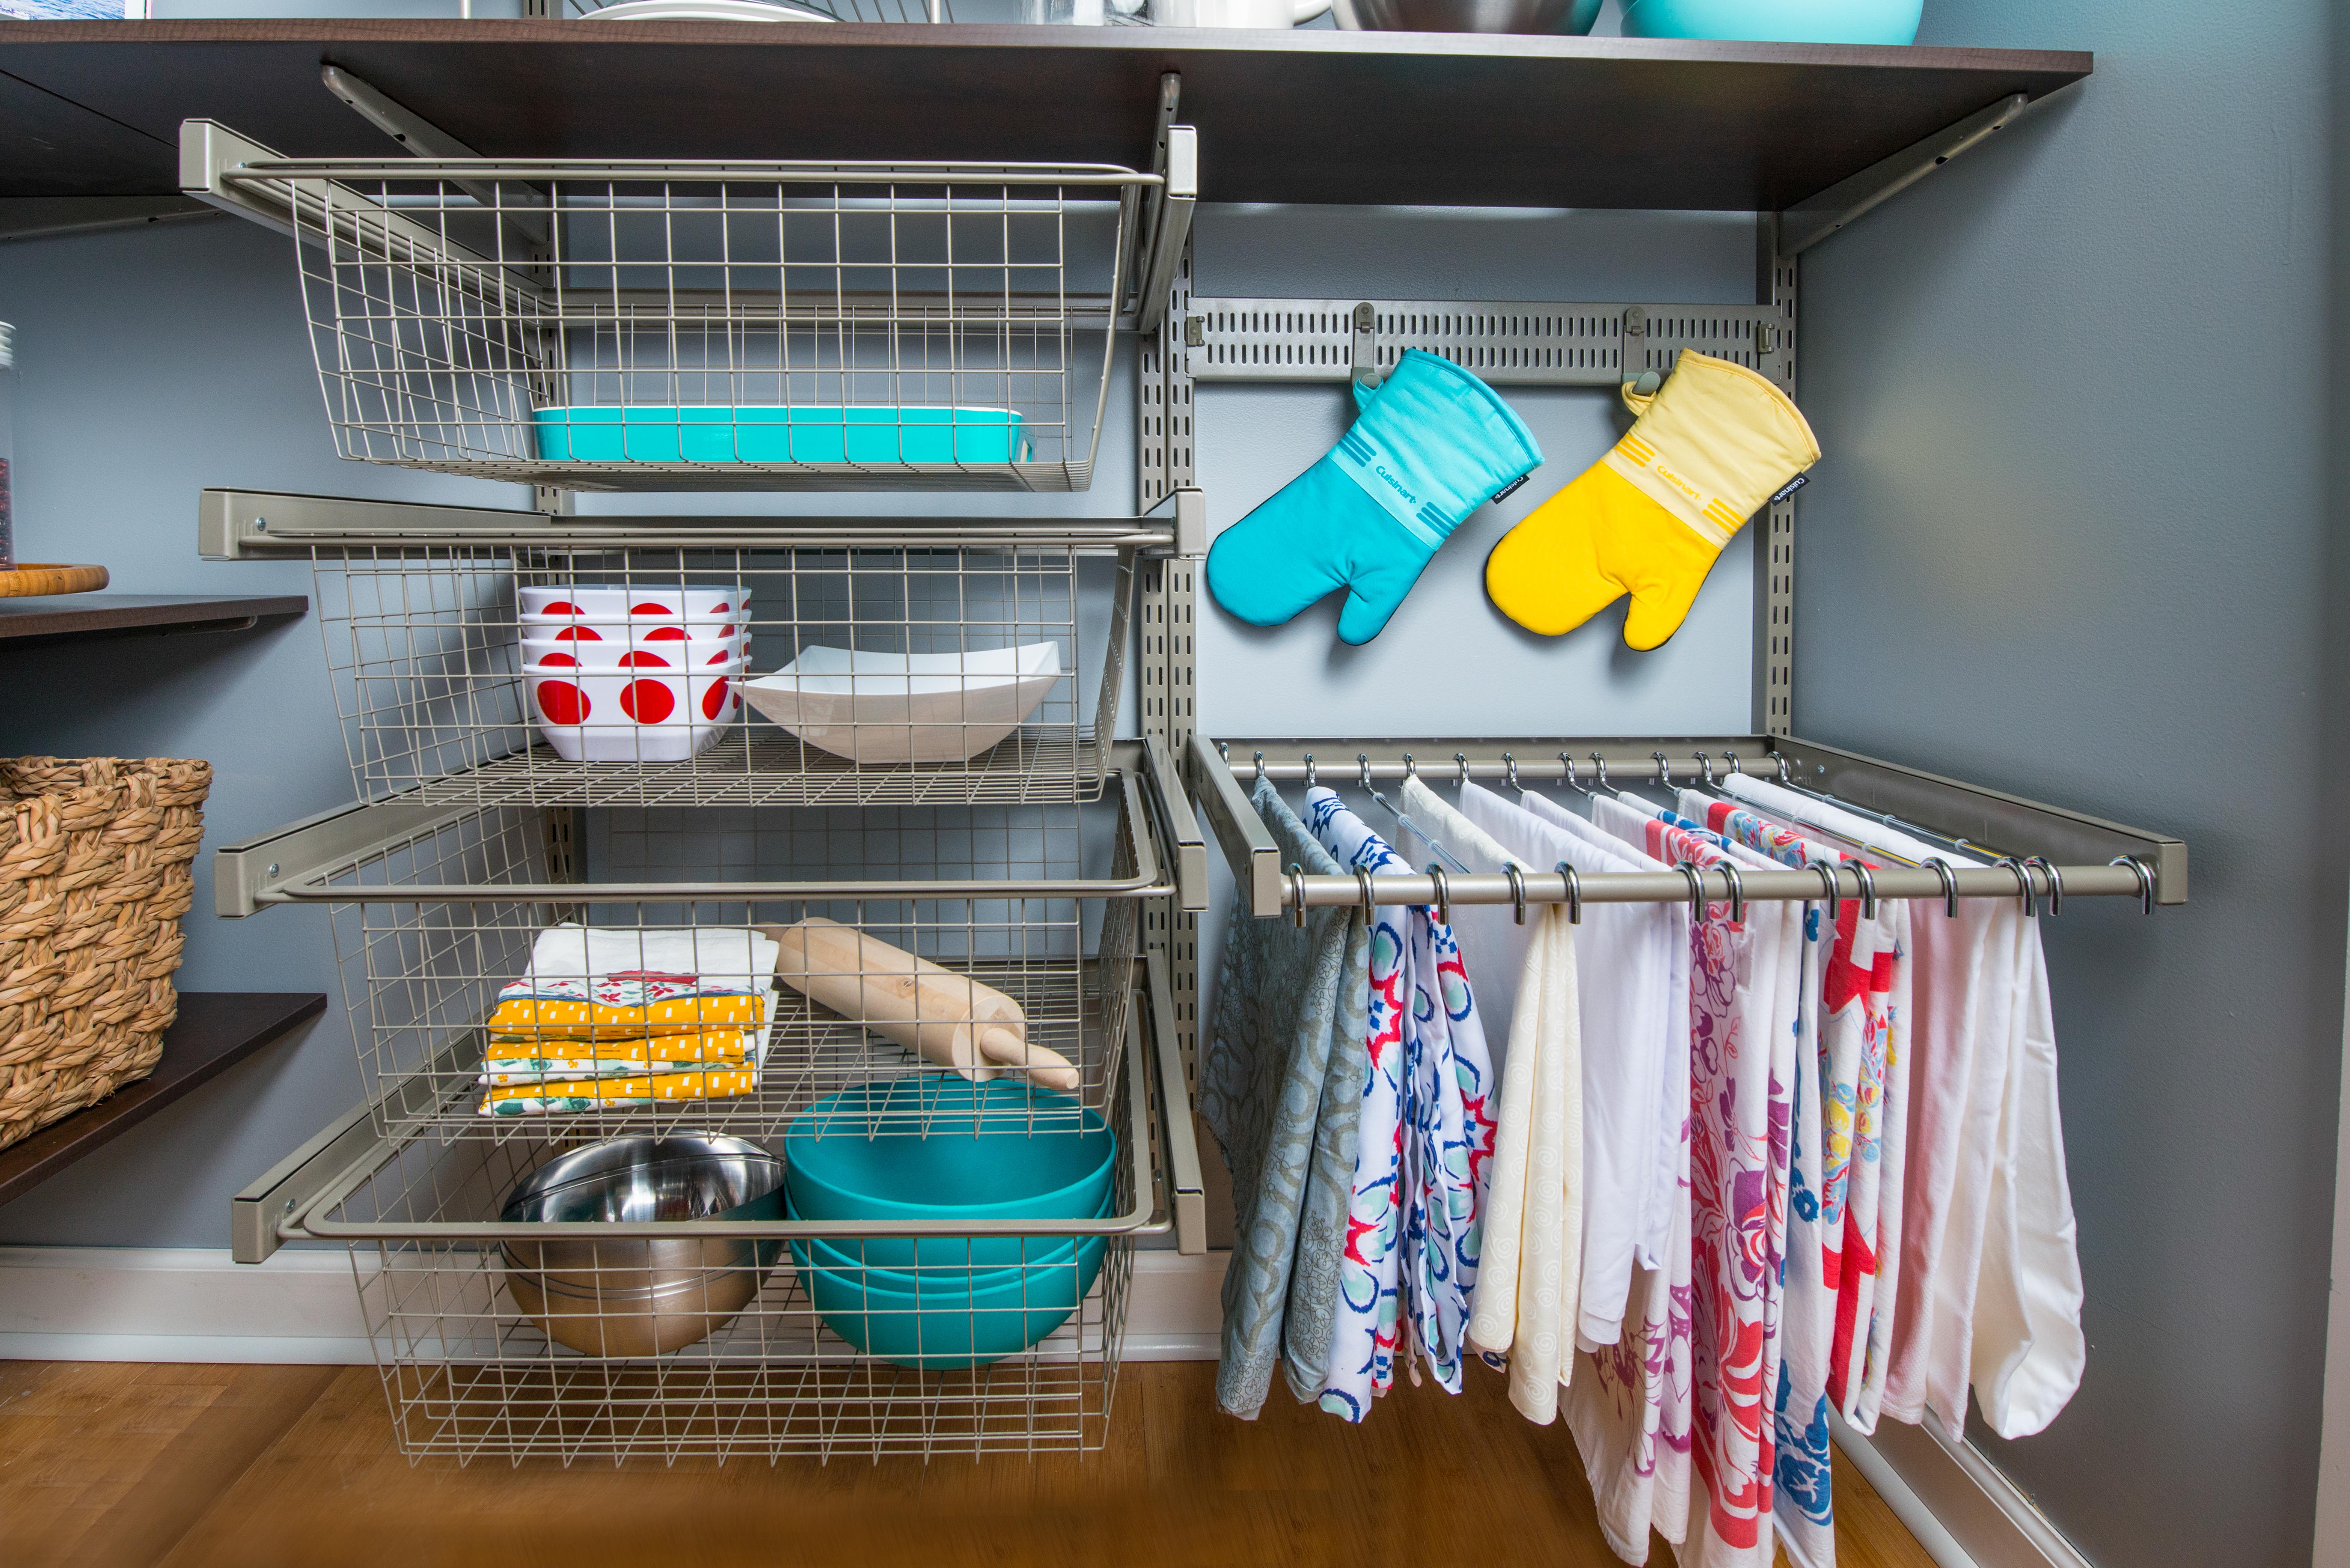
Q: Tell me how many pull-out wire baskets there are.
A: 4